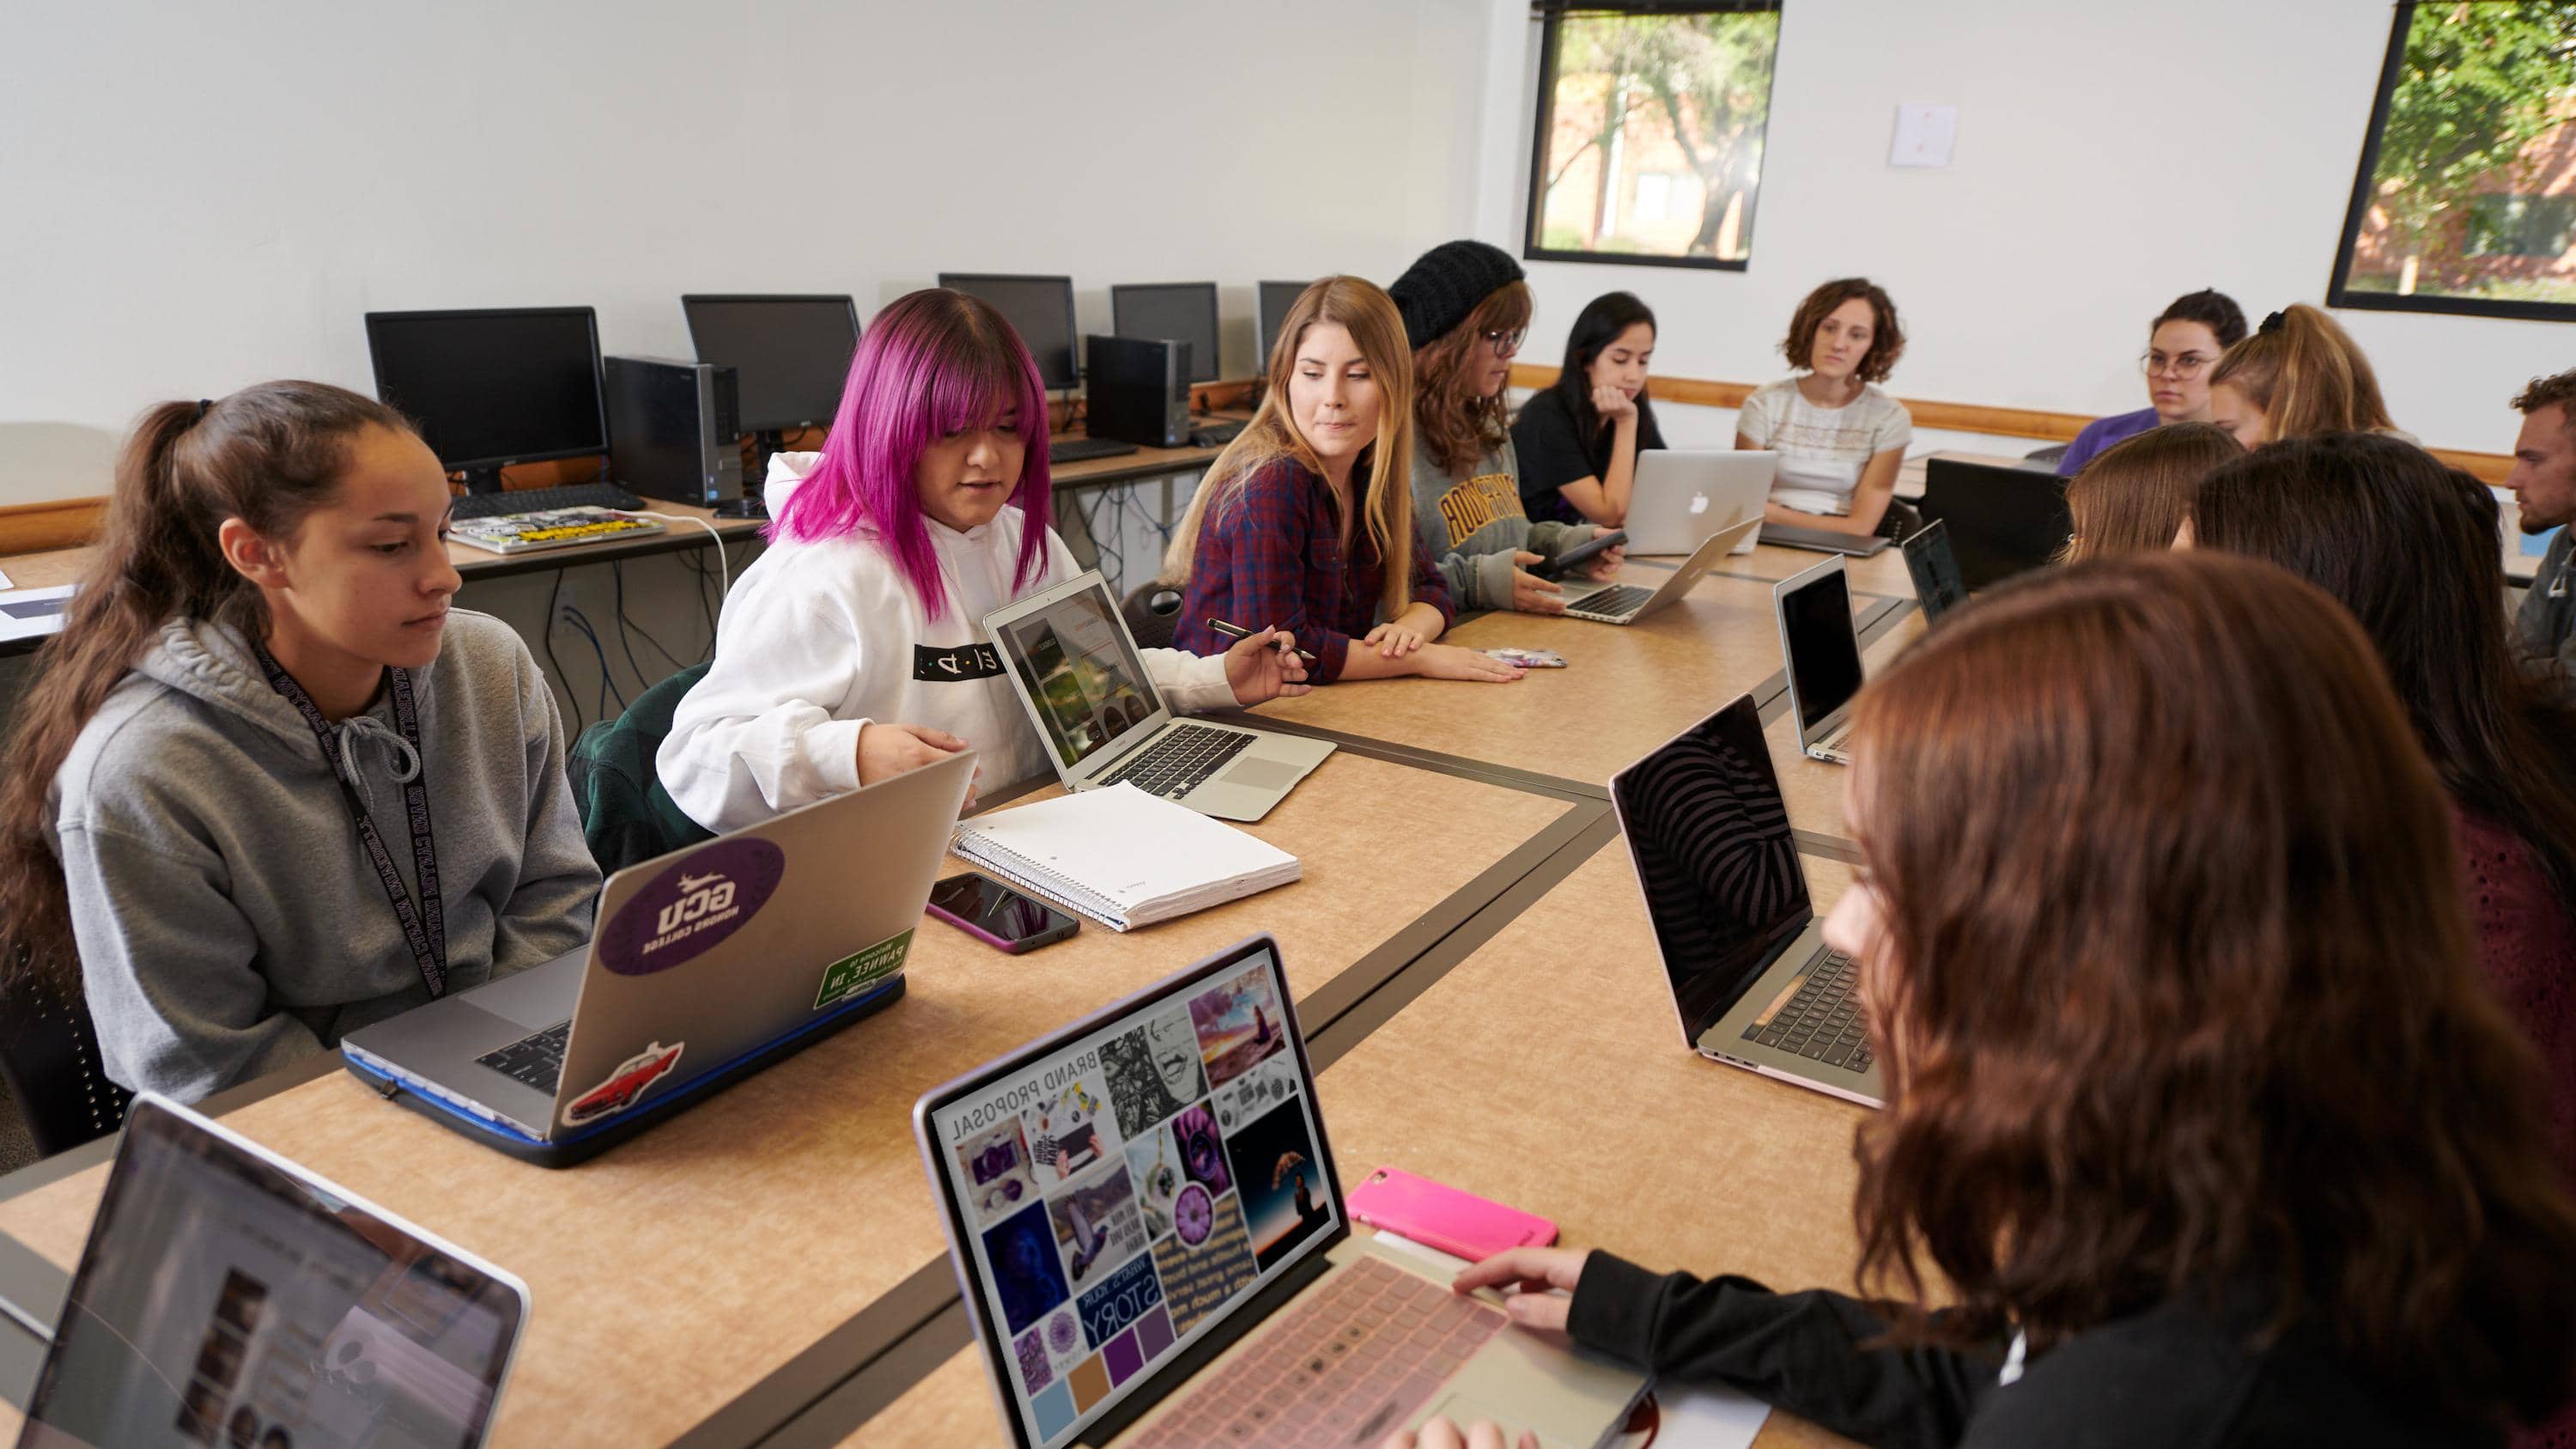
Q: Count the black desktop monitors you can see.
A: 5